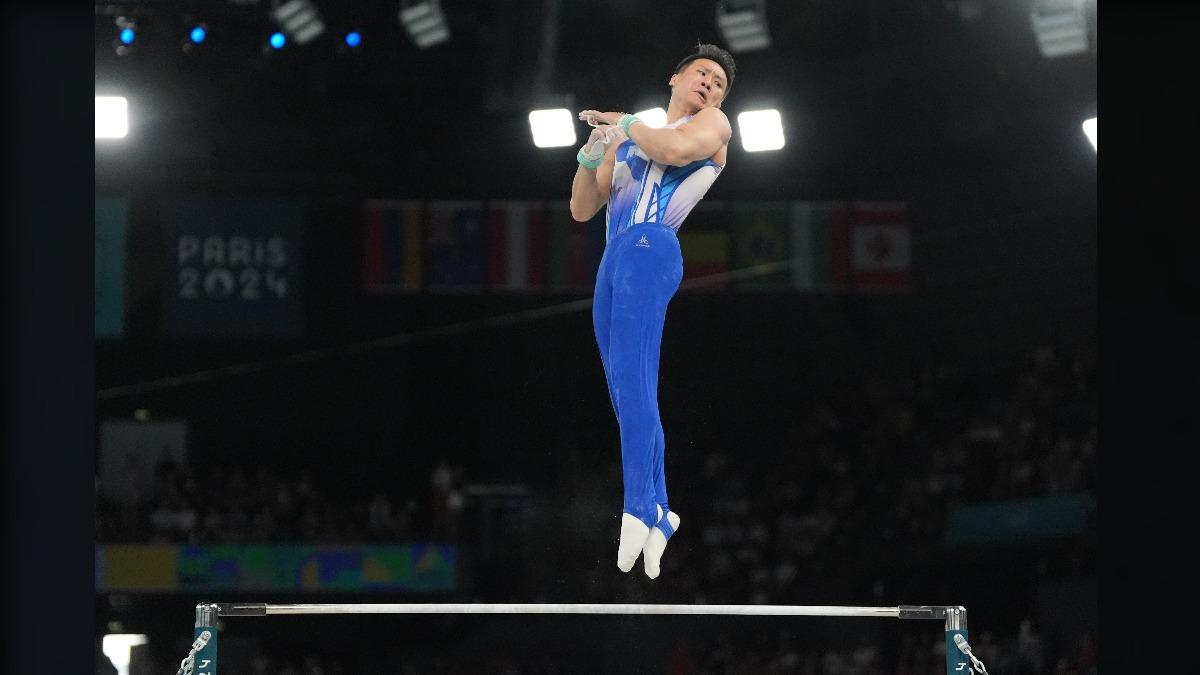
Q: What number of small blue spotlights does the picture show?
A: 4